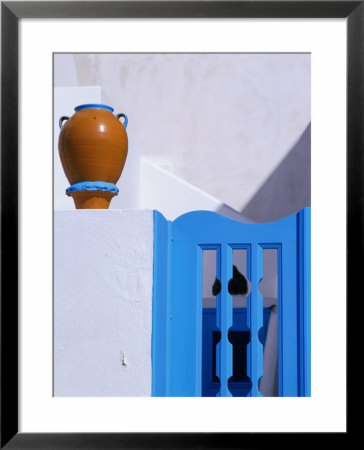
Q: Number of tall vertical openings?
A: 3